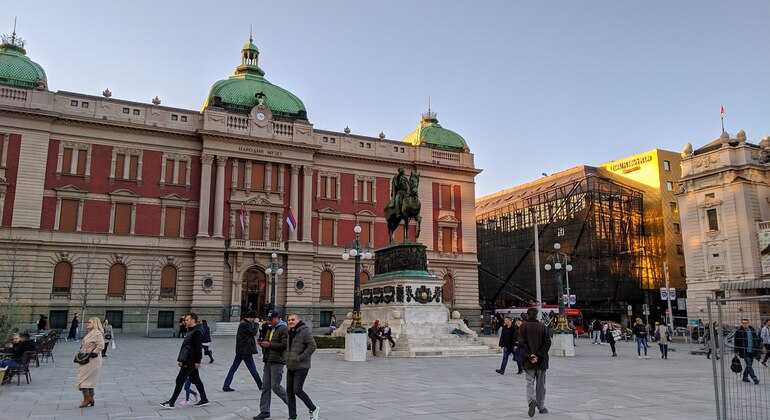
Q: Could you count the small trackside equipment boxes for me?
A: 0